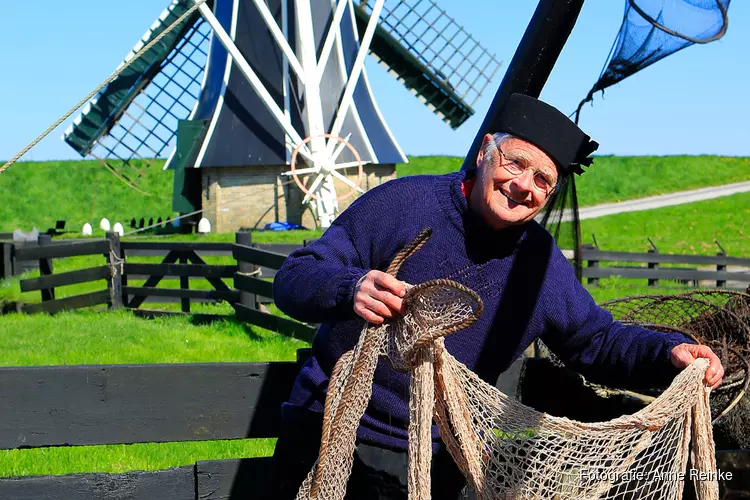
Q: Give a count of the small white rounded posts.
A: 4